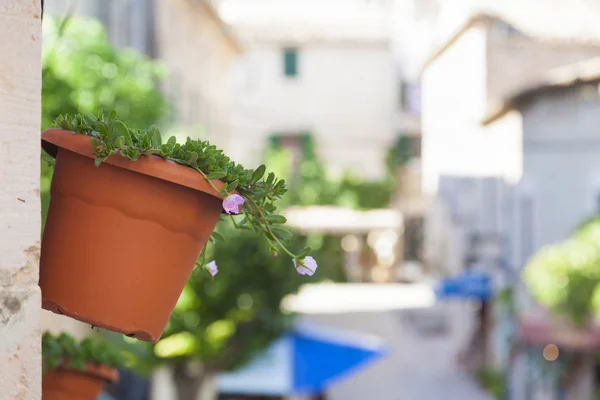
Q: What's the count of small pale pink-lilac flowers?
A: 3